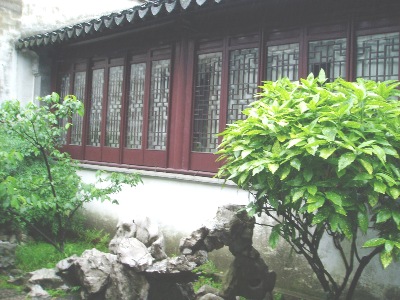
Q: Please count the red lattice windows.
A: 11